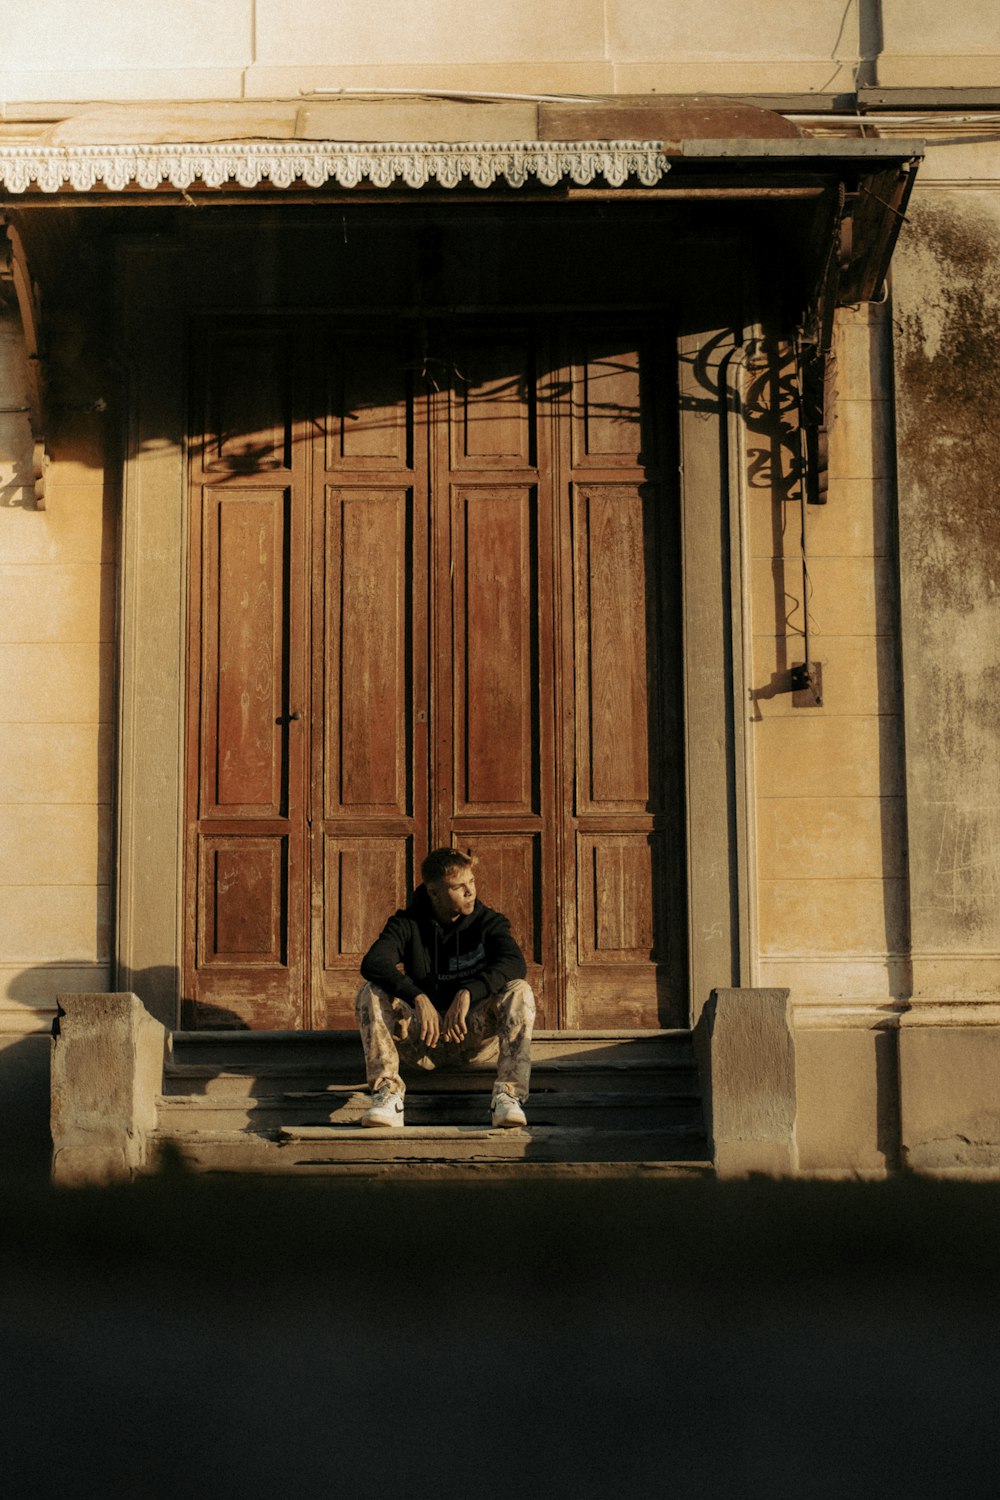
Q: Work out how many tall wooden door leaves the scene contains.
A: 4